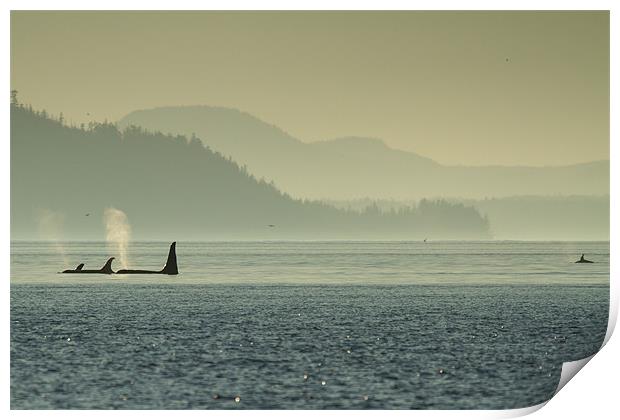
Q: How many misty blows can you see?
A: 2